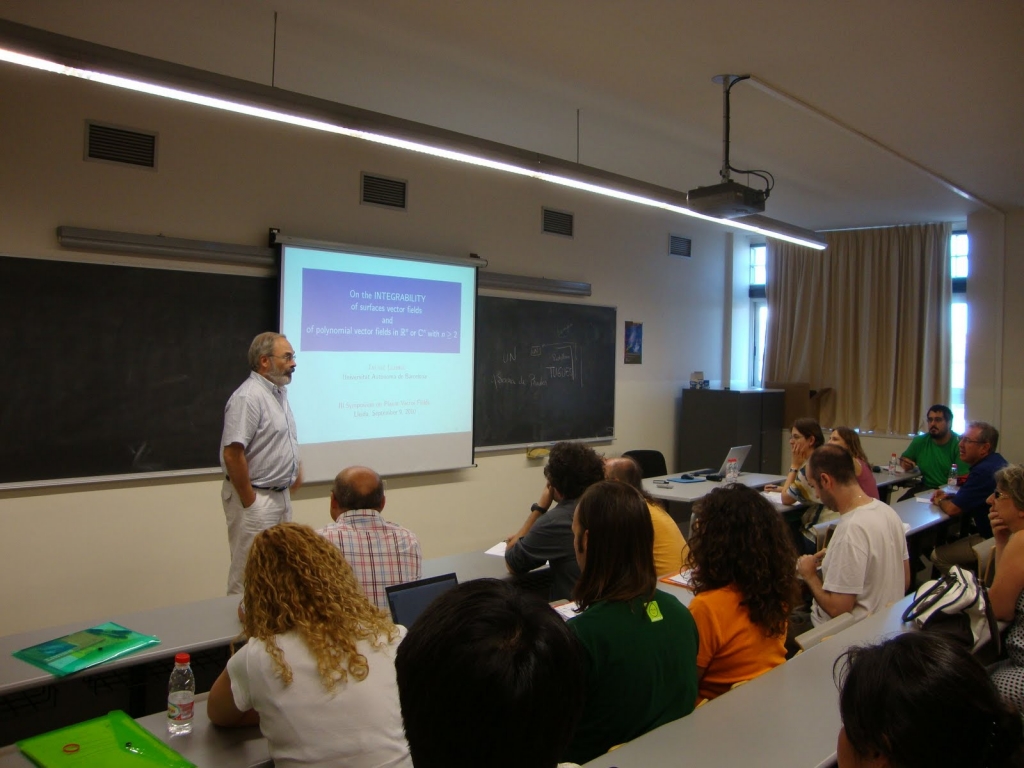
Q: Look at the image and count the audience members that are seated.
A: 14